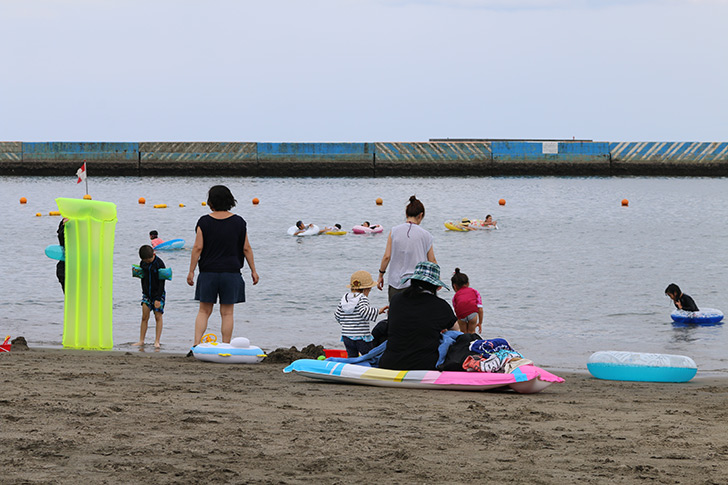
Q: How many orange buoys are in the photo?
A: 6